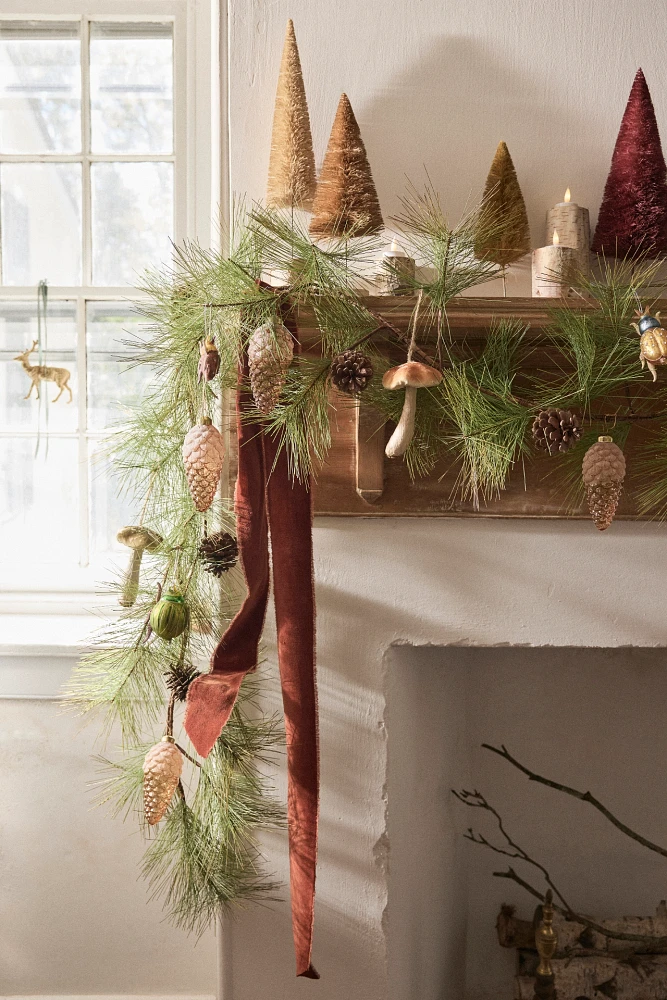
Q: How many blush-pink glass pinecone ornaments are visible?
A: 4